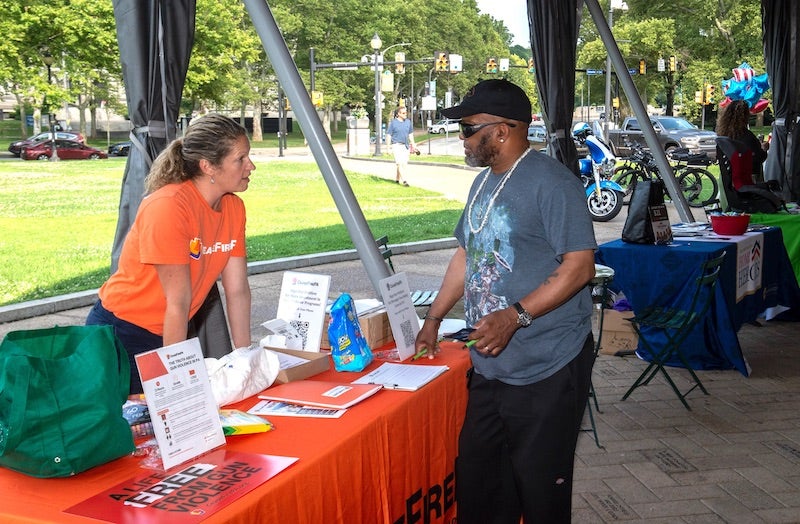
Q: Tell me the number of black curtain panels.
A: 3